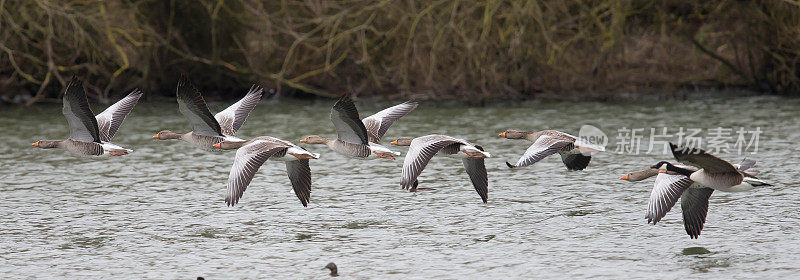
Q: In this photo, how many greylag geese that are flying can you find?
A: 7